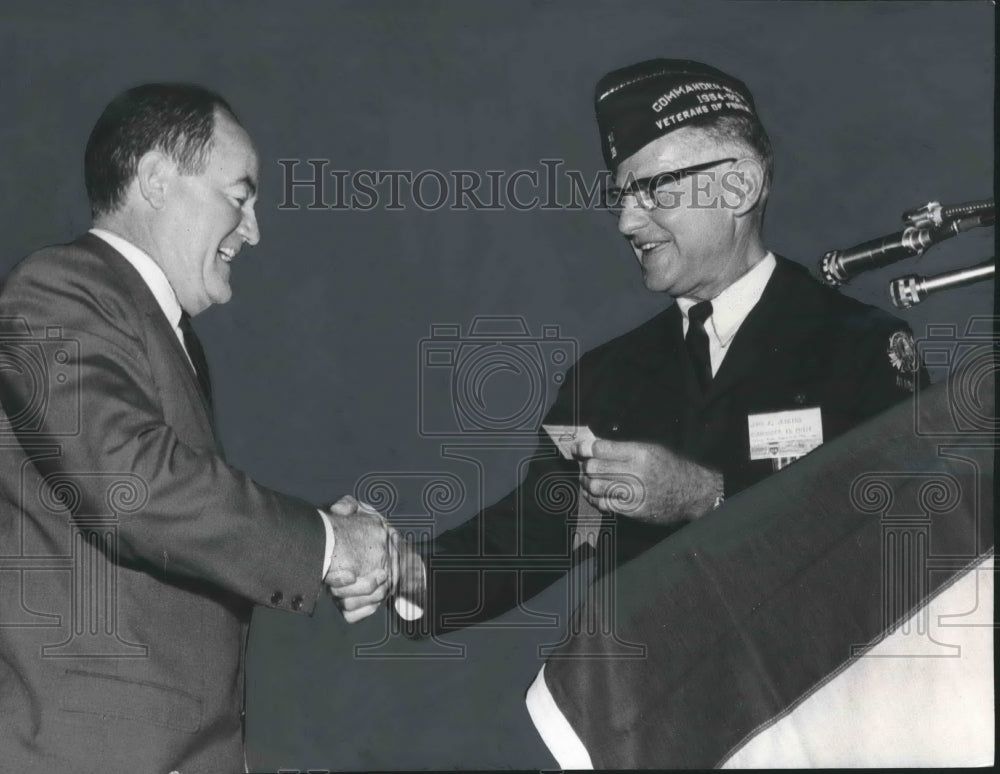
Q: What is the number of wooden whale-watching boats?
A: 0